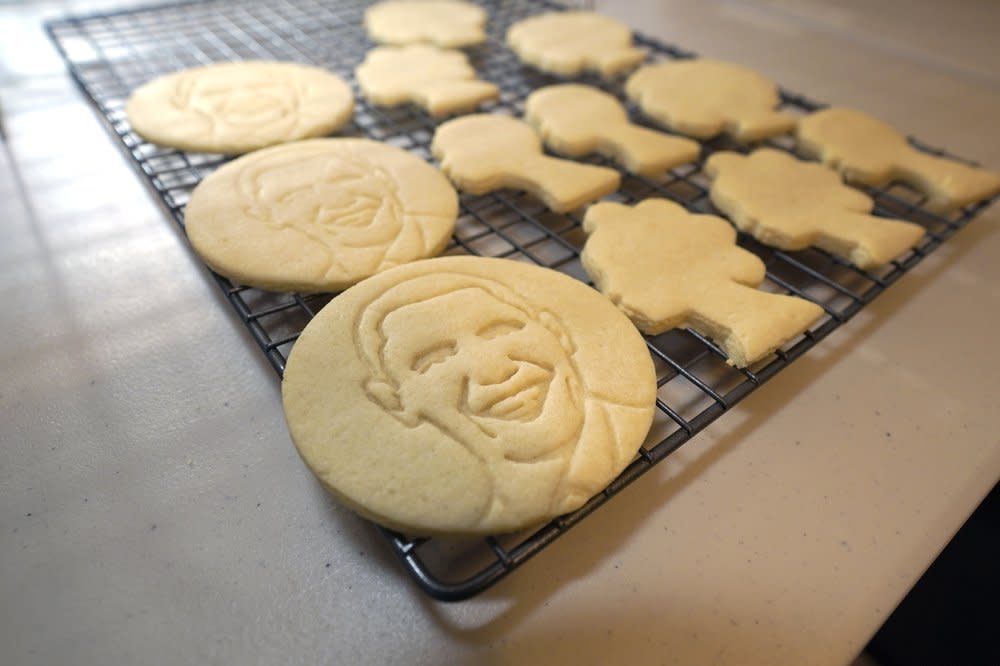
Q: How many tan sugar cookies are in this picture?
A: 12